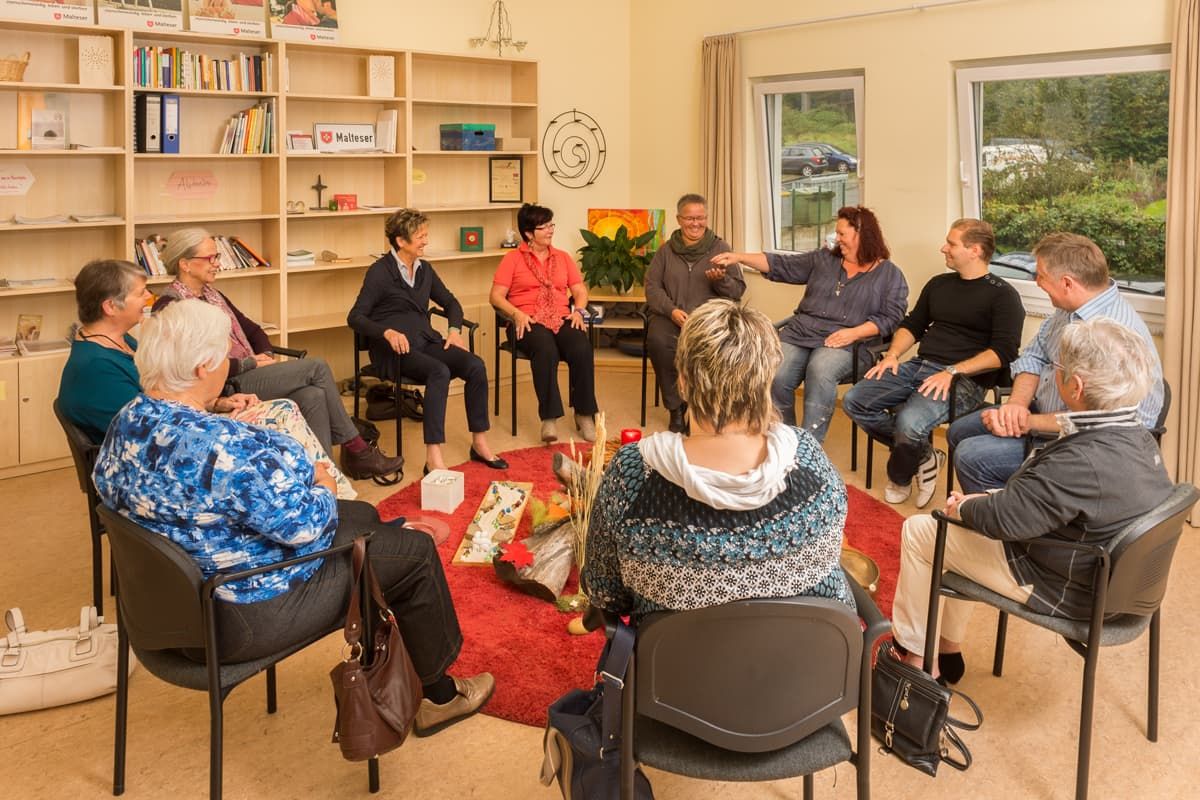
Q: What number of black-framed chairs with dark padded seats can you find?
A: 11